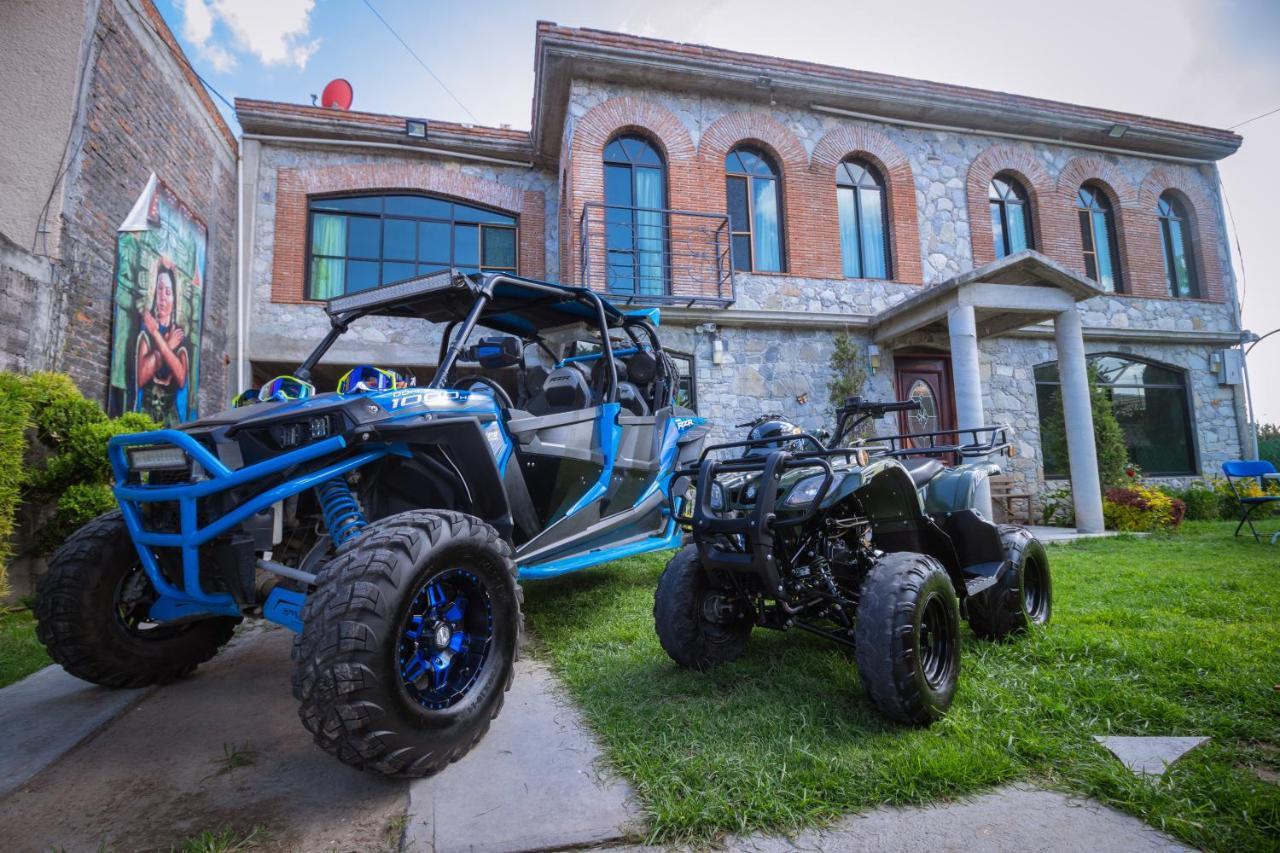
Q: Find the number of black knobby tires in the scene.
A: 5